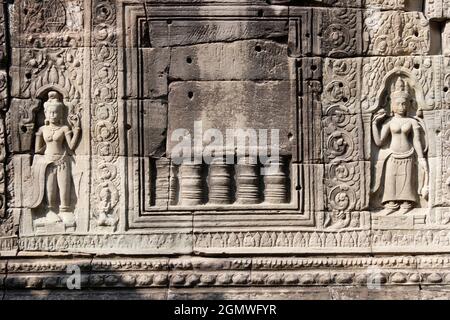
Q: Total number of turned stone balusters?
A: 5